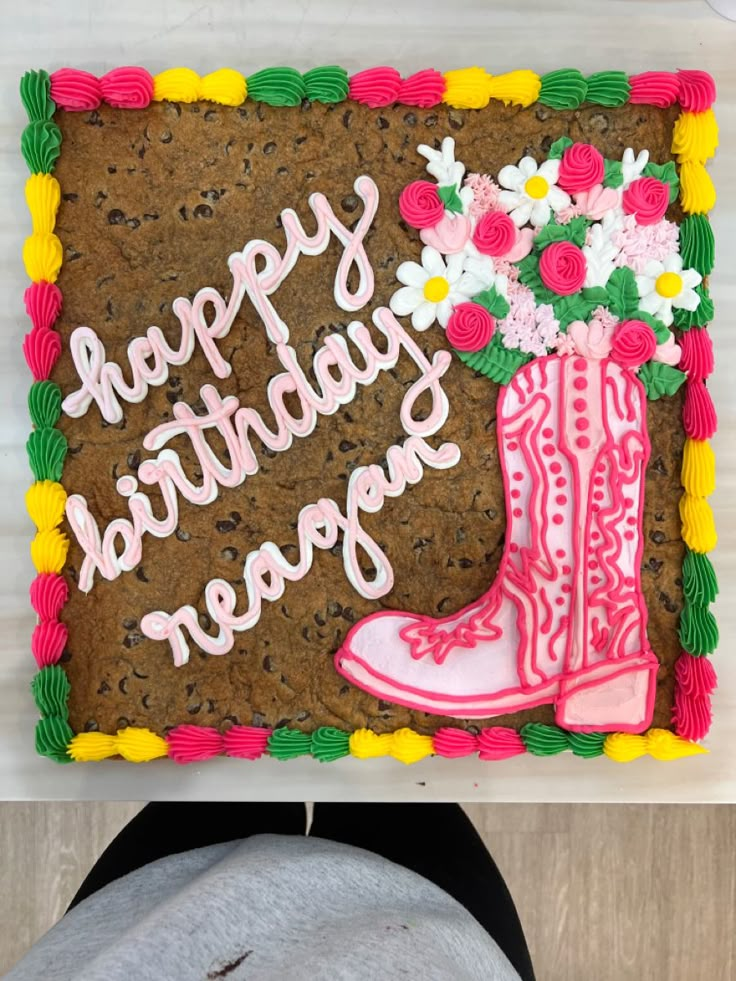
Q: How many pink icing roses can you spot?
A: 7